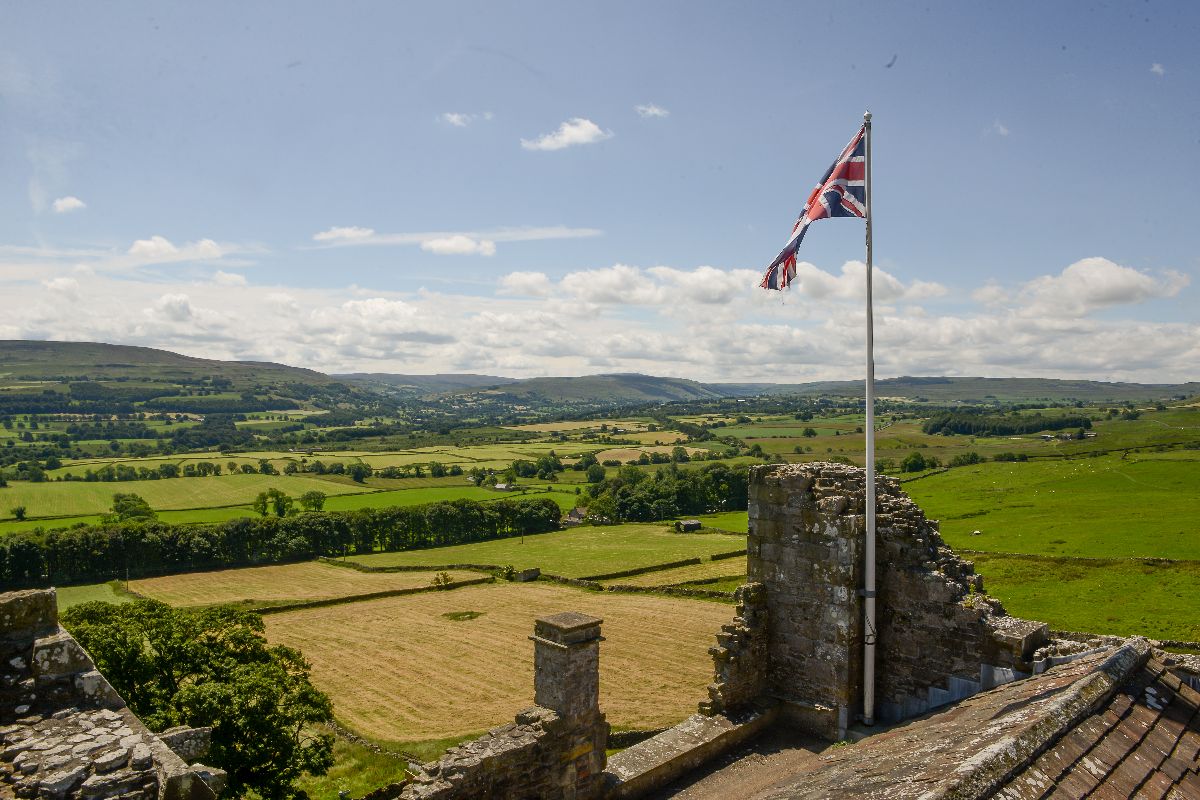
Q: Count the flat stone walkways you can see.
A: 1